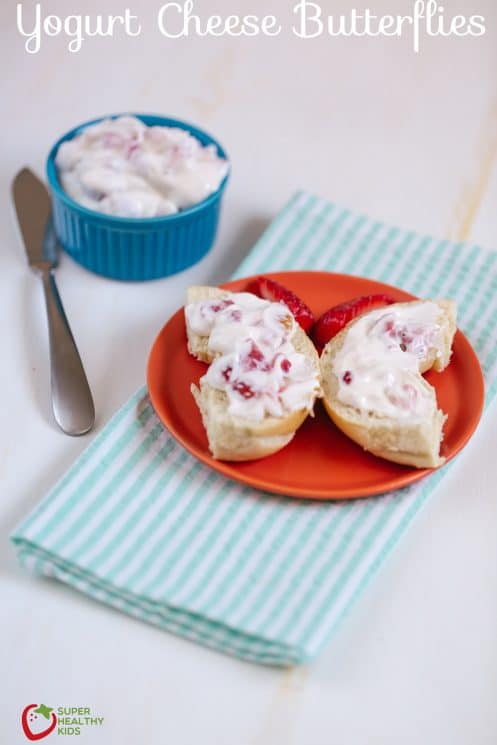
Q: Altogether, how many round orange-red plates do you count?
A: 1